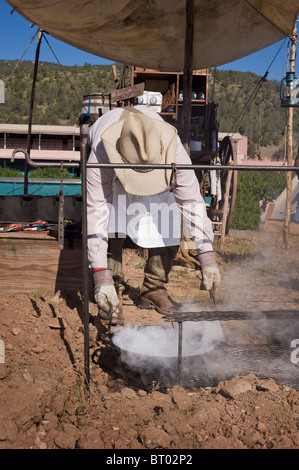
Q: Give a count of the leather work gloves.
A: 2